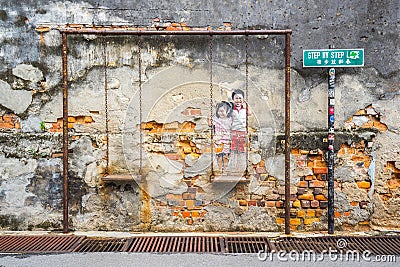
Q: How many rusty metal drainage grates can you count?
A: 5